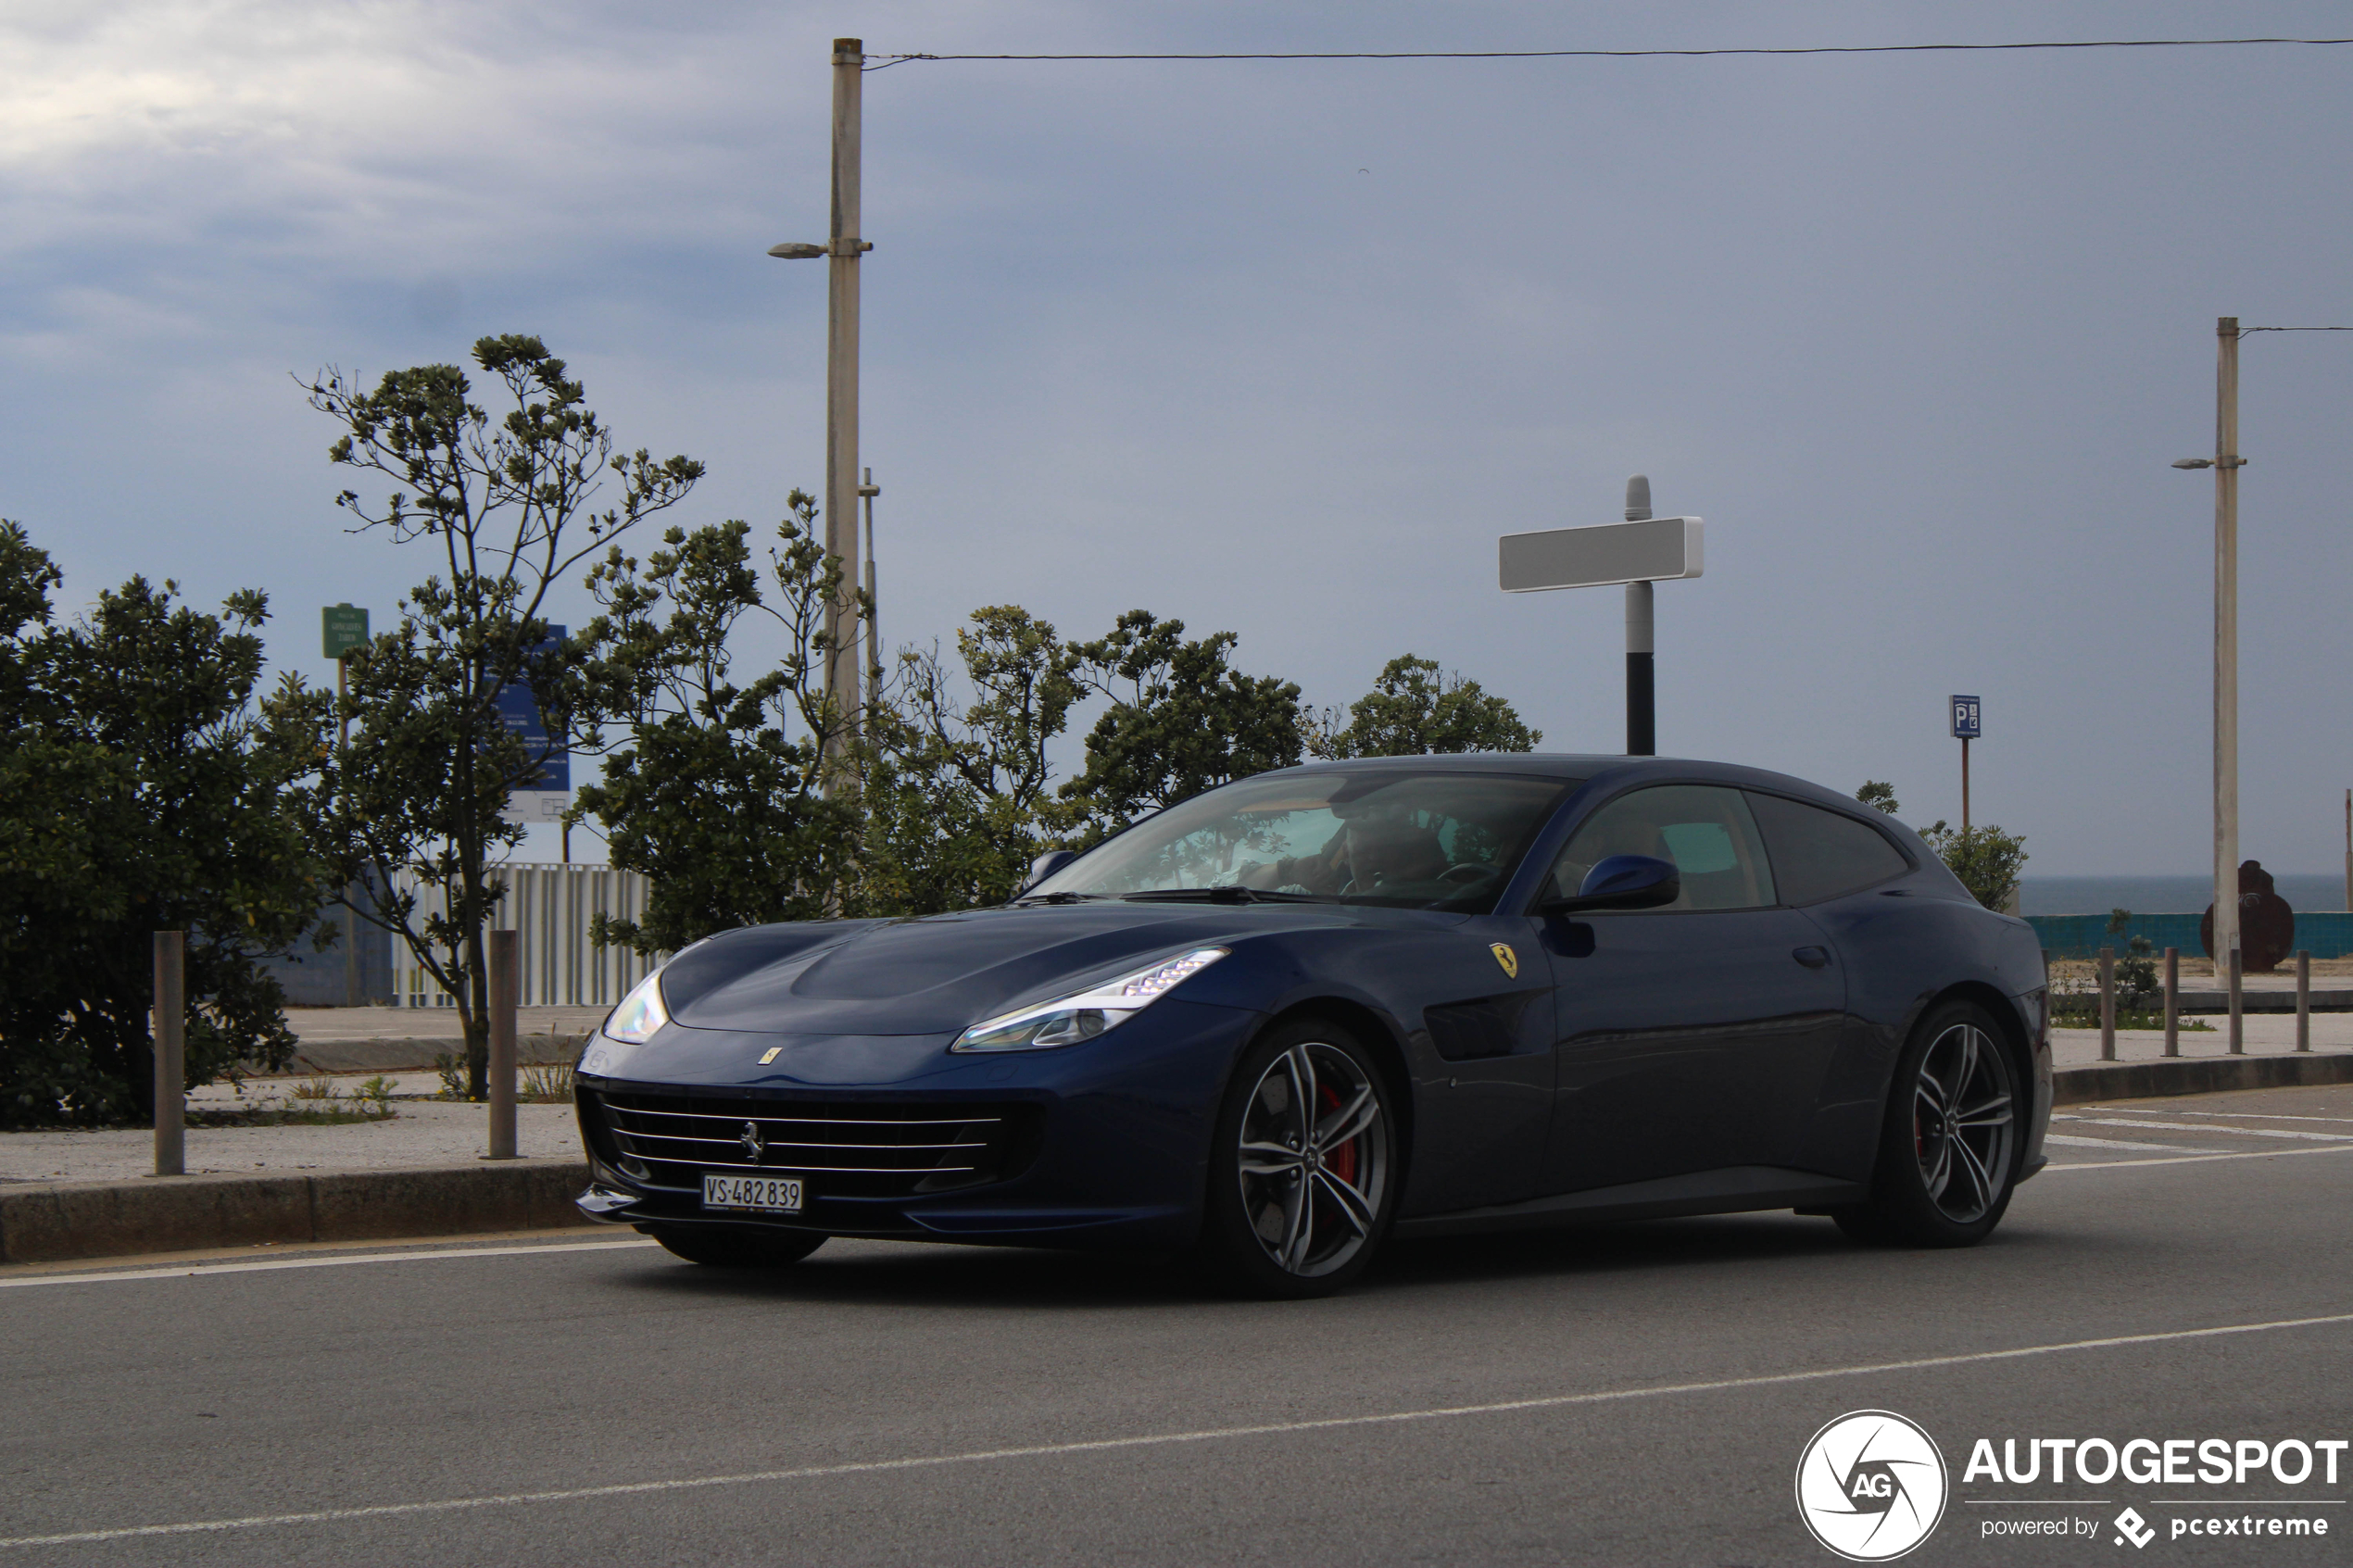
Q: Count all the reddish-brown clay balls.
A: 1